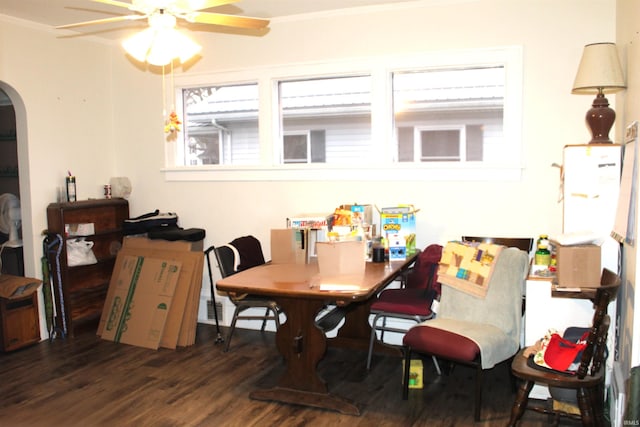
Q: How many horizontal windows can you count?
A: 3